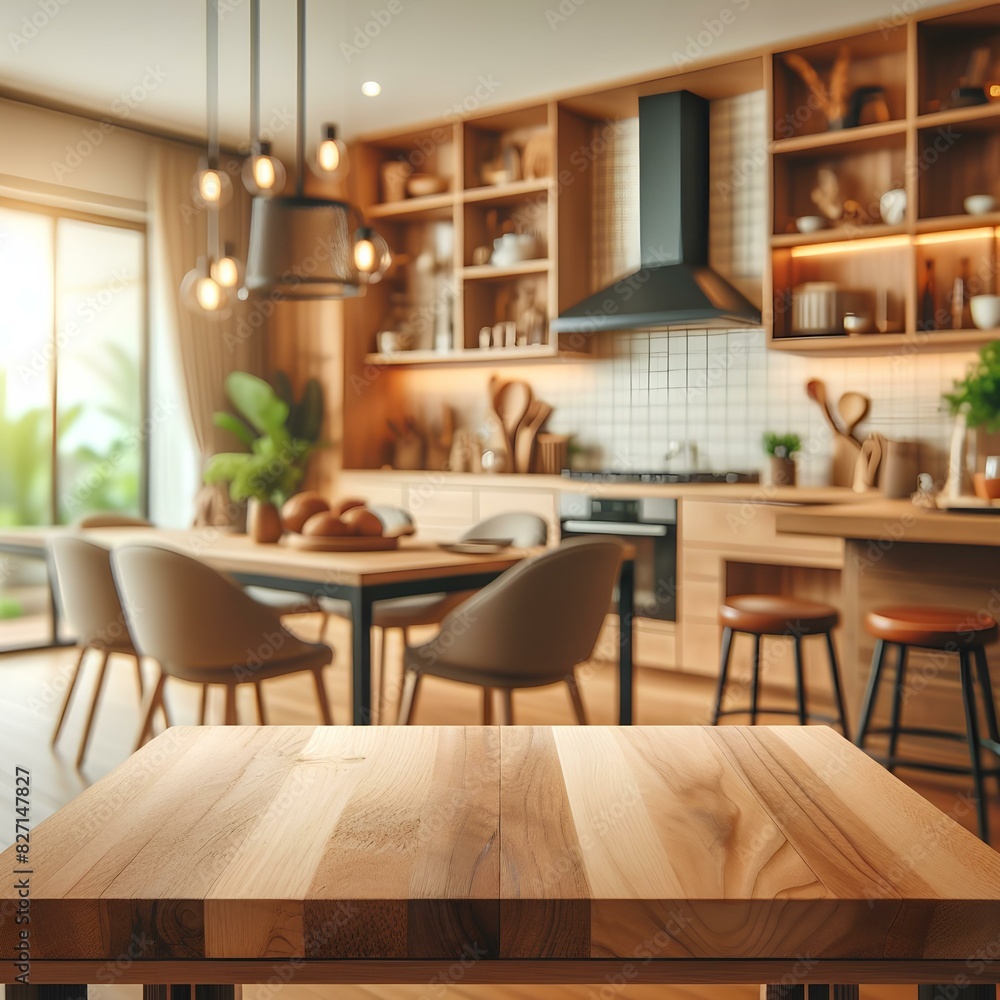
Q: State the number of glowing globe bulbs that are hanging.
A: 6